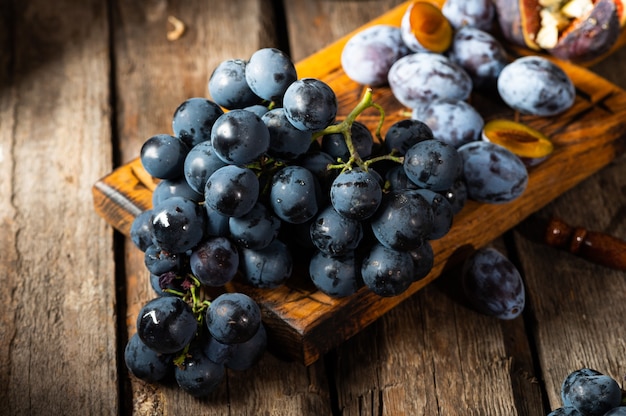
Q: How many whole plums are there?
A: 8